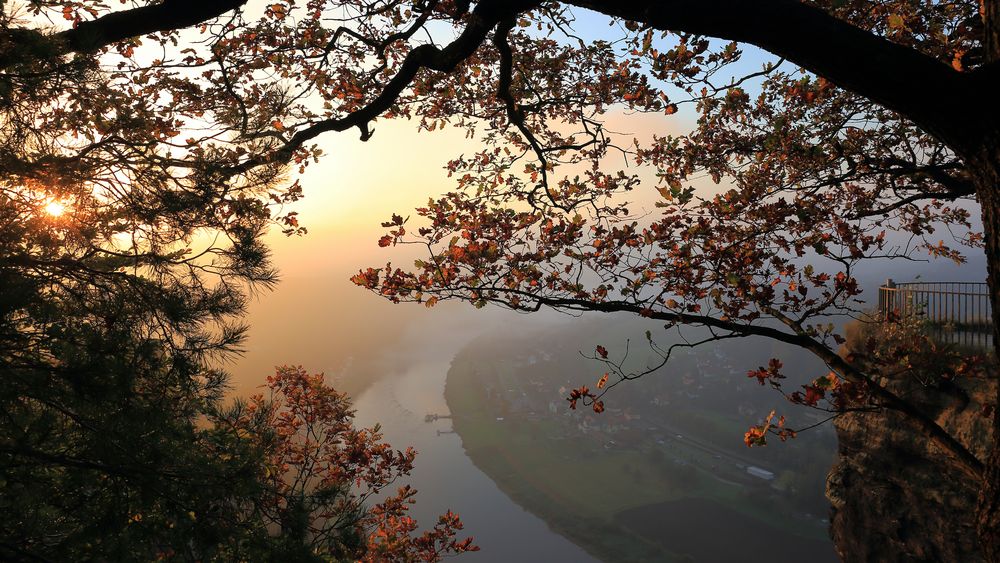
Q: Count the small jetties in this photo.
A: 2